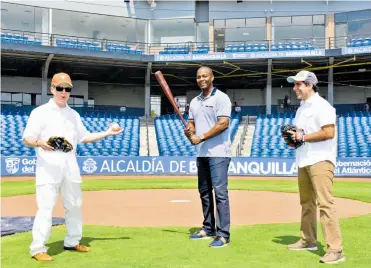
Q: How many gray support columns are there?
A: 4